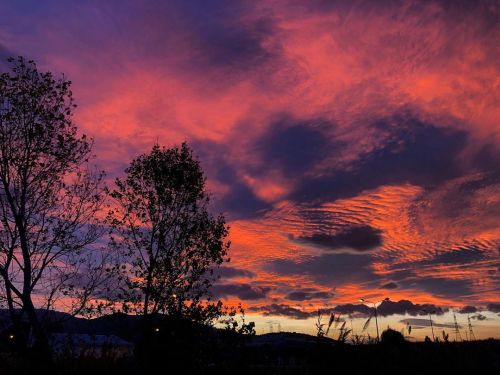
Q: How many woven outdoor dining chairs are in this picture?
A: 0